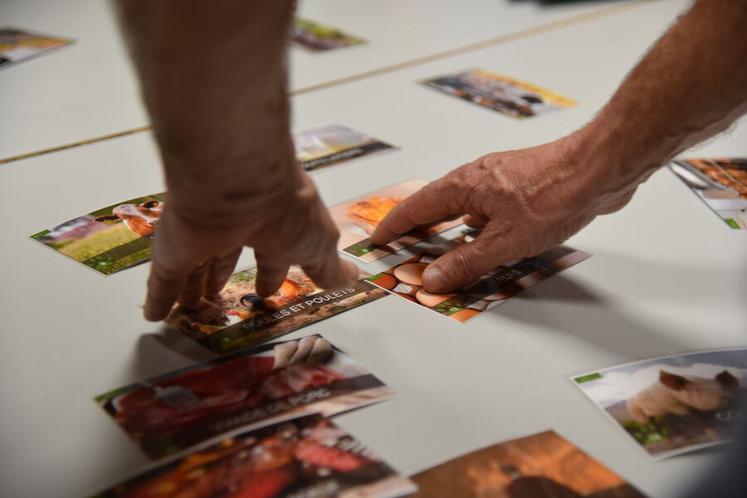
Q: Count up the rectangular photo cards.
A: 13